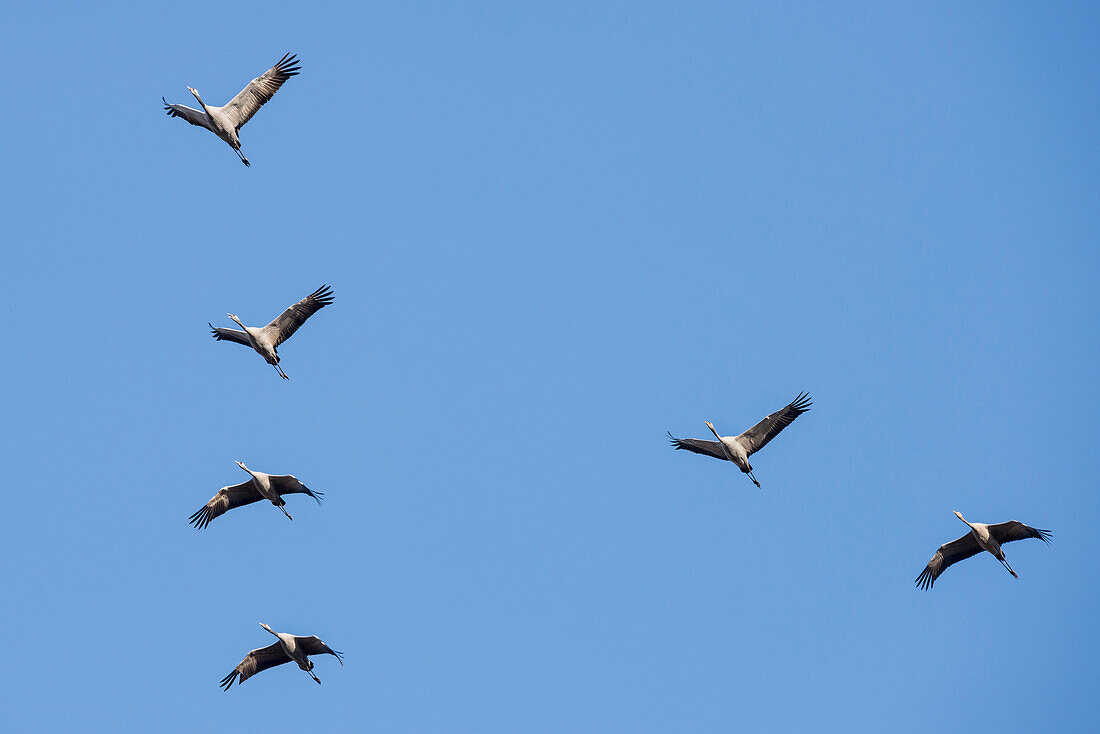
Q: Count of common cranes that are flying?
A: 6